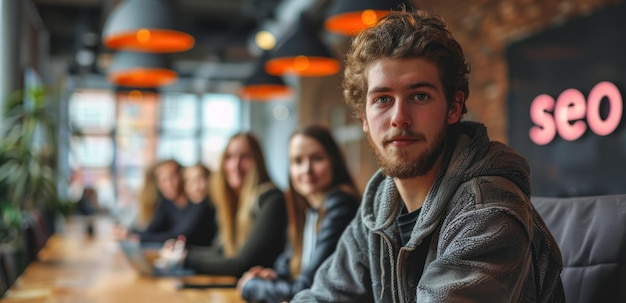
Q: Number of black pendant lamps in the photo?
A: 5